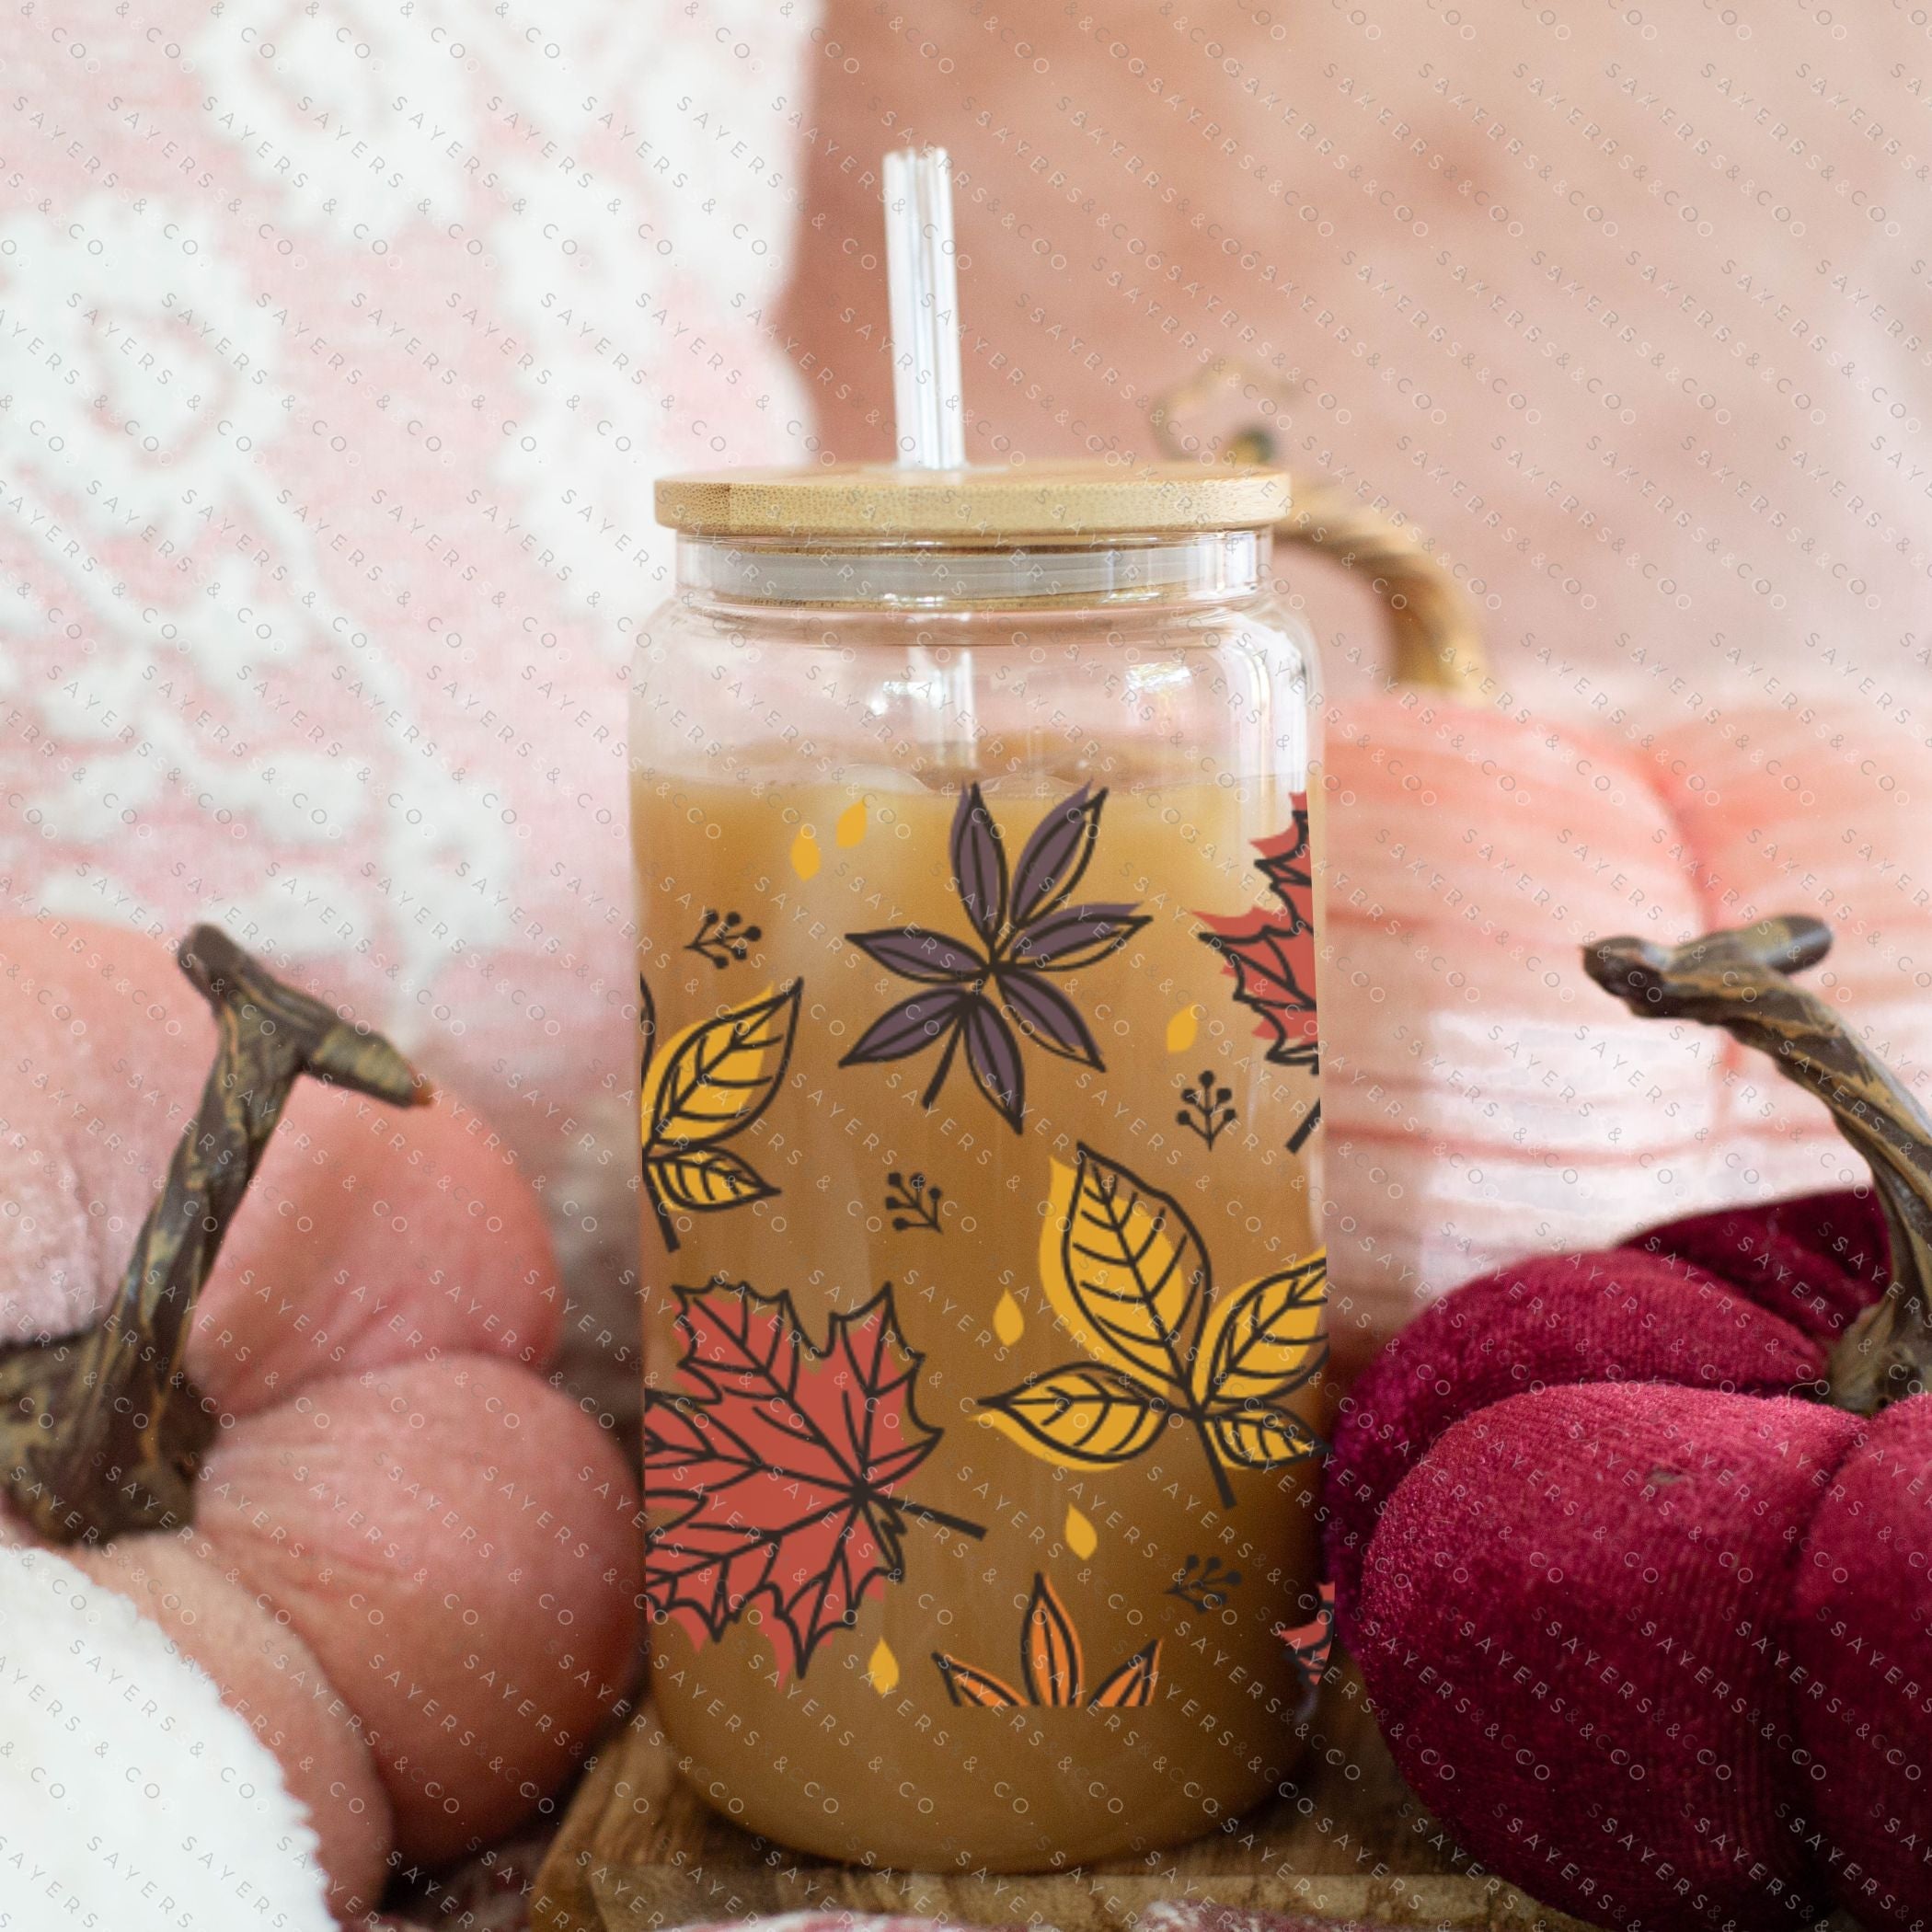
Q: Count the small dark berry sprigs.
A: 4